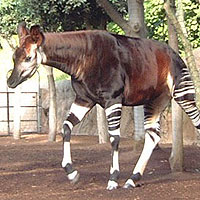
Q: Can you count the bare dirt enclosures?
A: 1